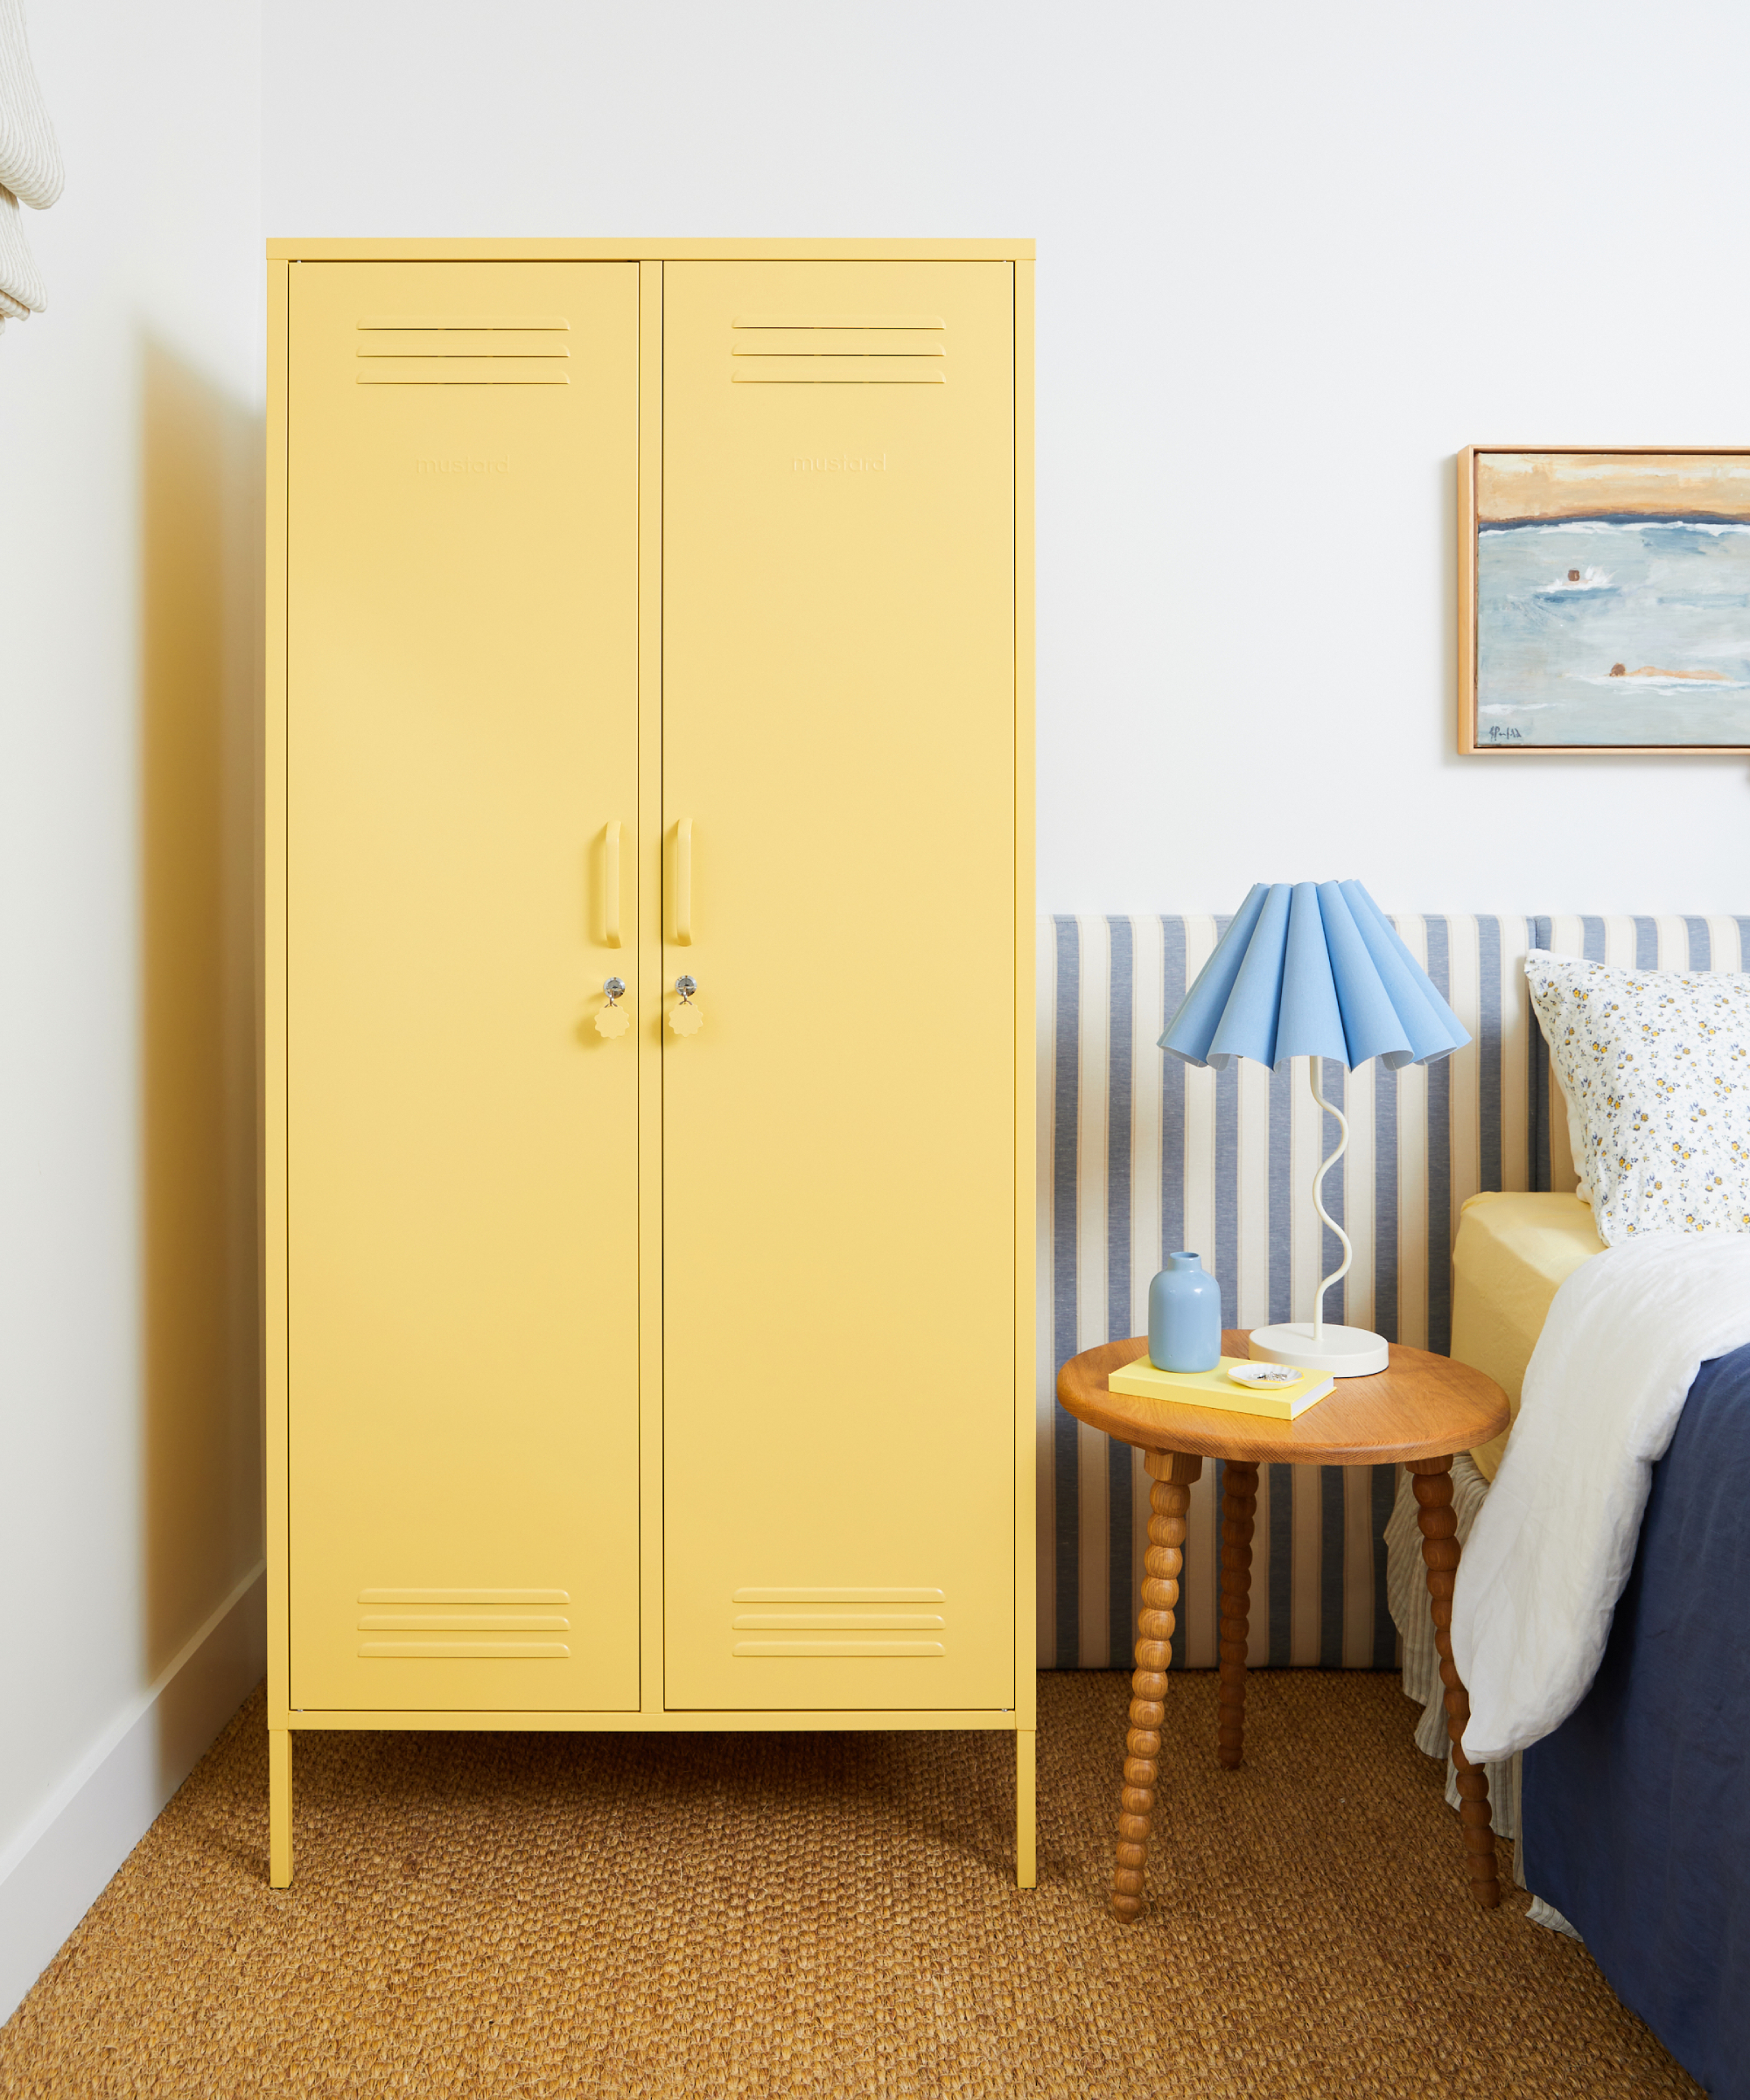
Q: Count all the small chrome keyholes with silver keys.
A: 2